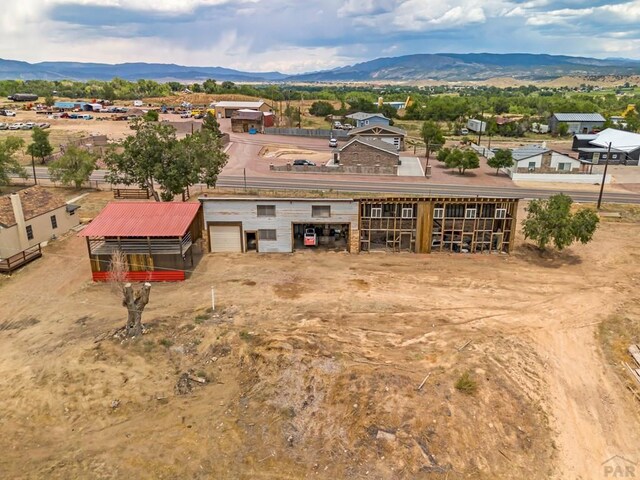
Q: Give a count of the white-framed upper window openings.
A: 5